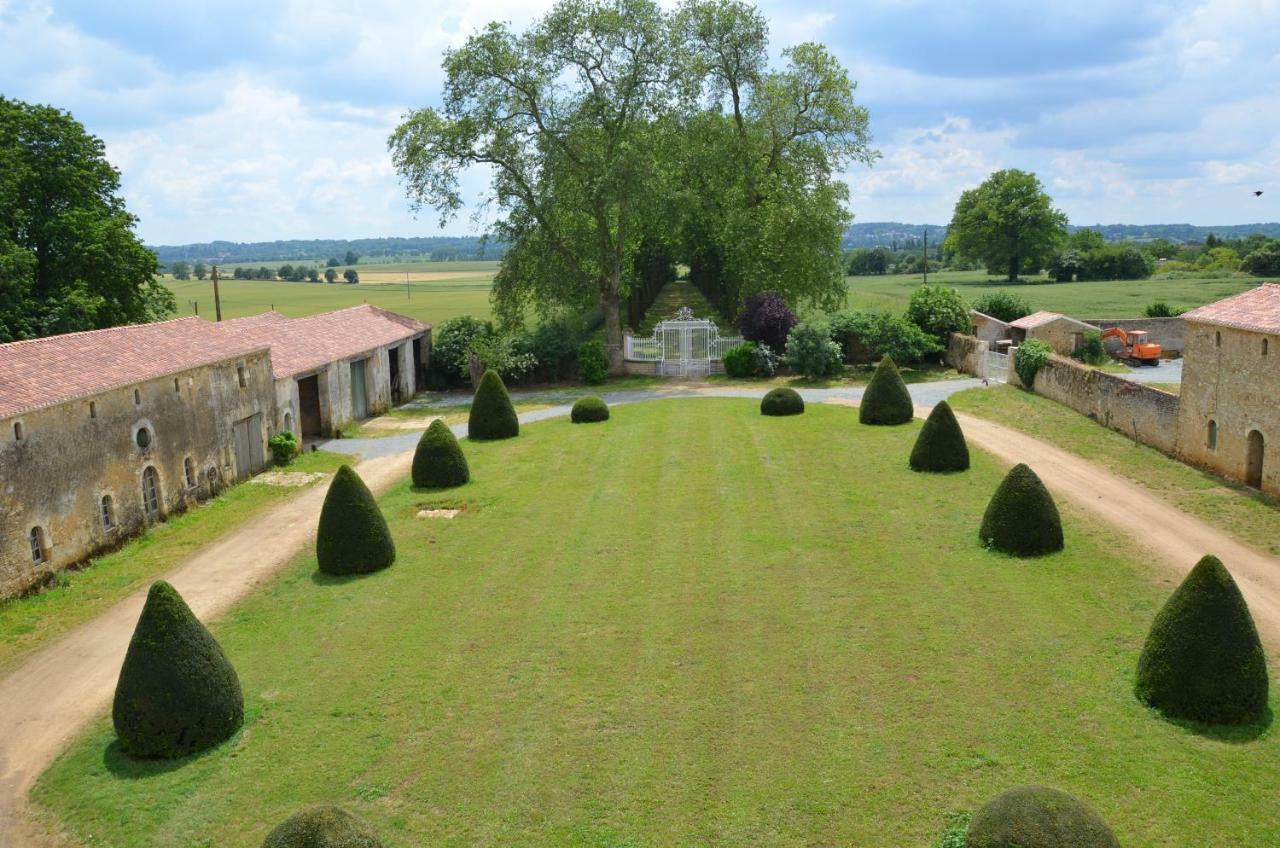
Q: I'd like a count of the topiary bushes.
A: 12